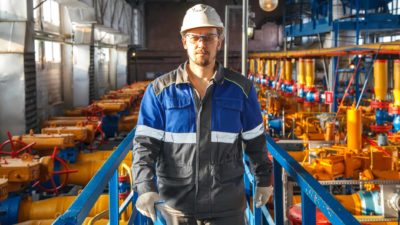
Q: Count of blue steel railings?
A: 2